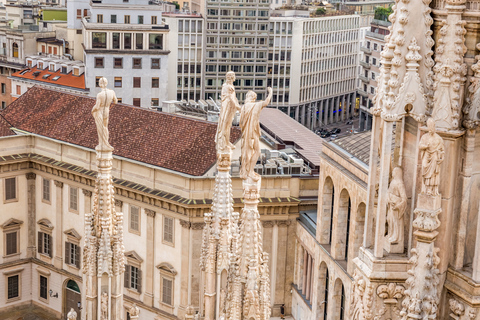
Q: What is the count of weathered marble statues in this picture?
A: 5